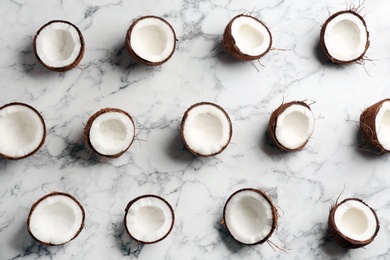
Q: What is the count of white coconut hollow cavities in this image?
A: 13